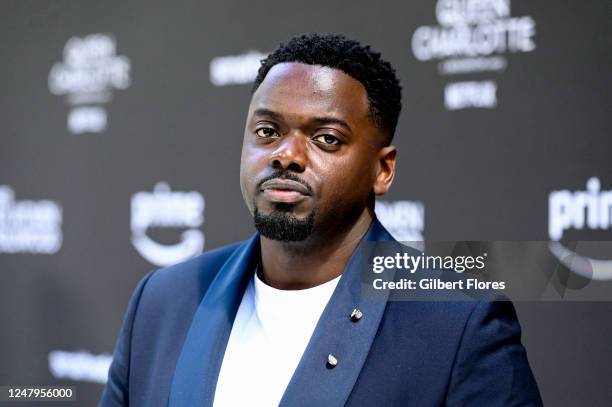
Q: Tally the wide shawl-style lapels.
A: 2